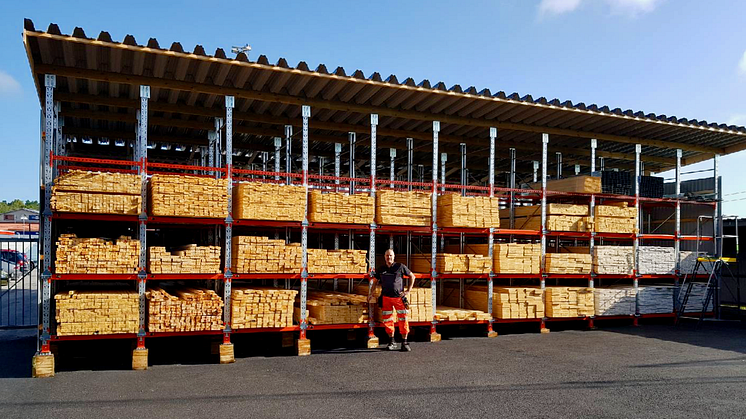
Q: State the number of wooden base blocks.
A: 8